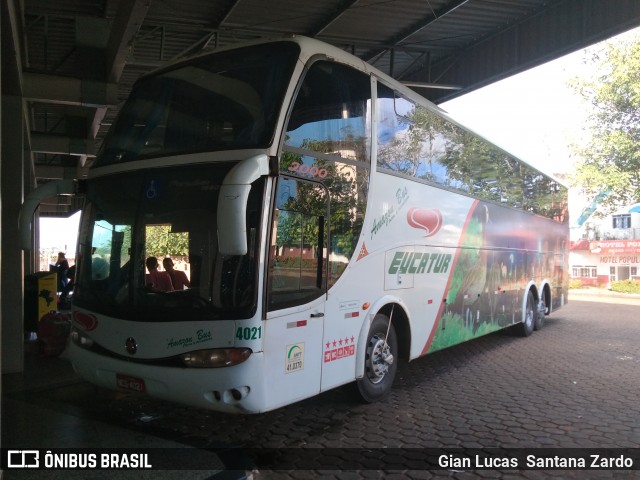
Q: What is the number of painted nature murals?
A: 1